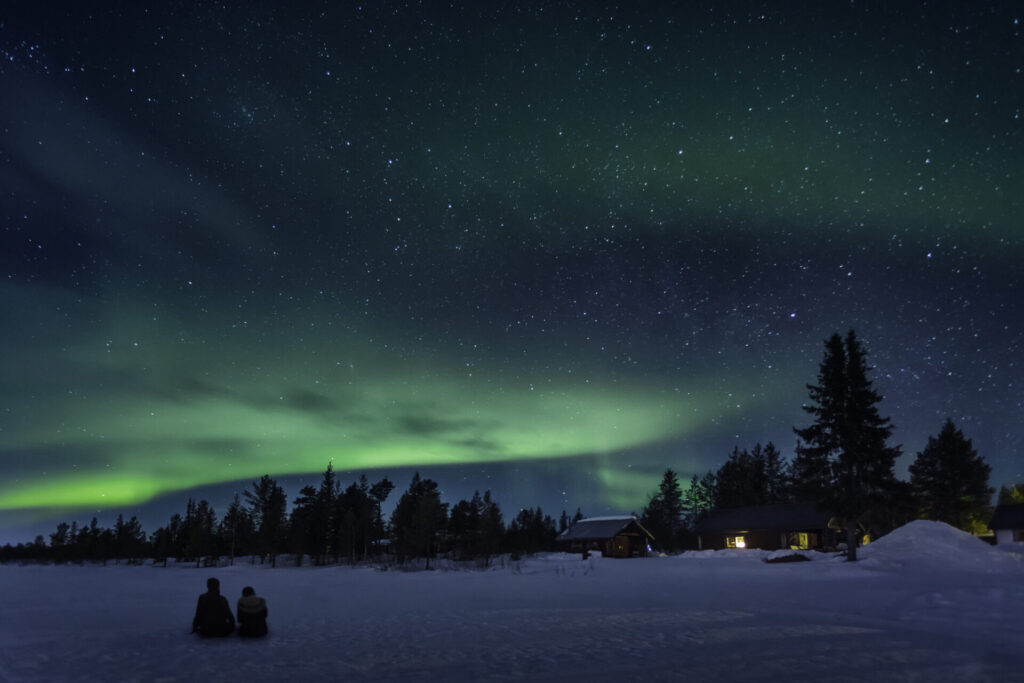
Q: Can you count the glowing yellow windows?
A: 2